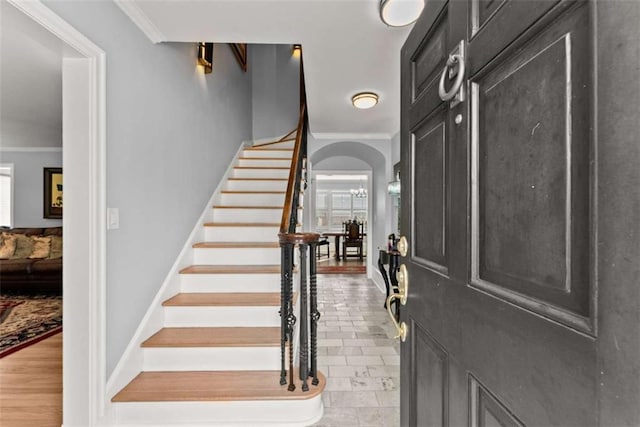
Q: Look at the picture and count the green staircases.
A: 0